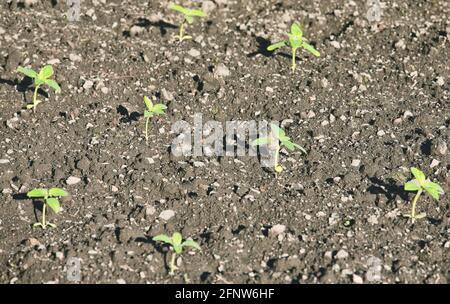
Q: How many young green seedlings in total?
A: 8